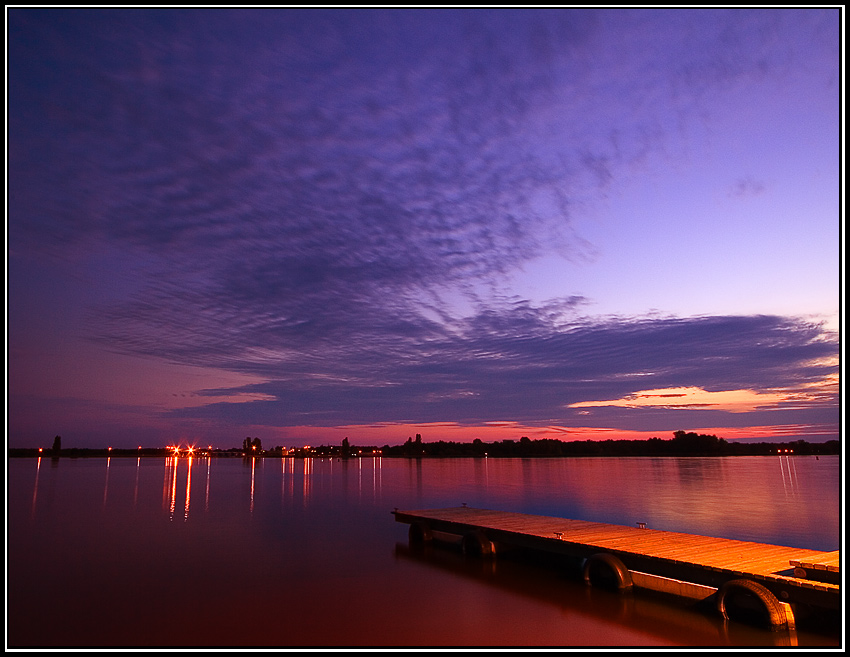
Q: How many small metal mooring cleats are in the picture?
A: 4